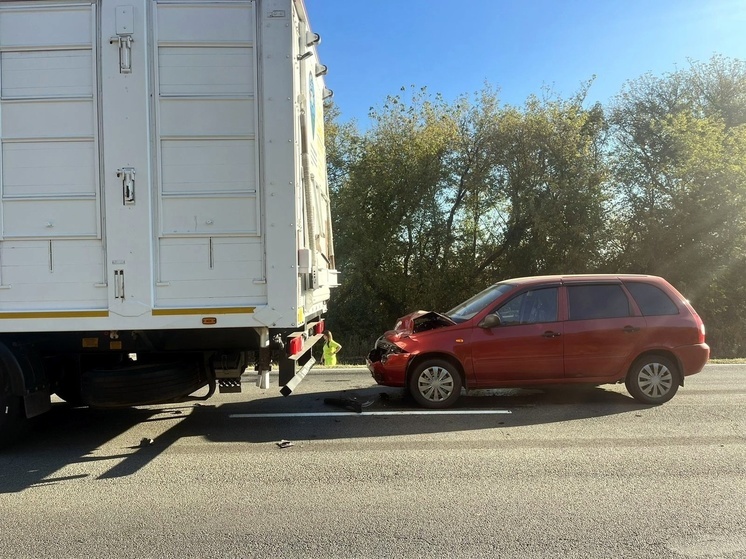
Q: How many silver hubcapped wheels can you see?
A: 2